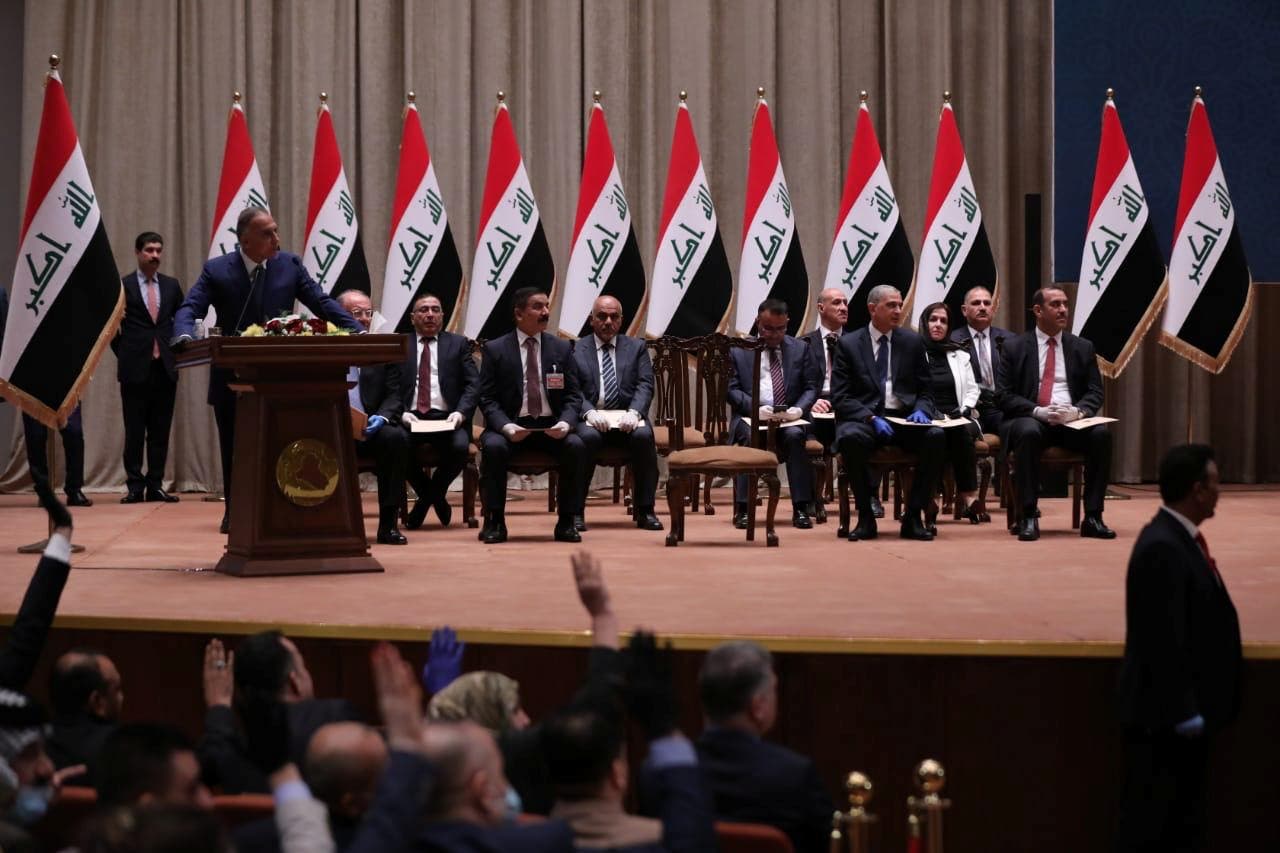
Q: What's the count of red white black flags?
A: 12